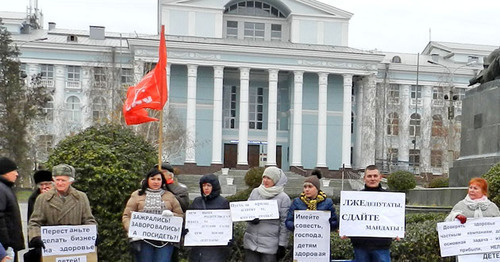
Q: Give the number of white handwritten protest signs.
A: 7